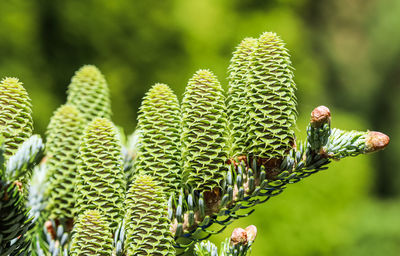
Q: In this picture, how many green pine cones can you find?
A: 10